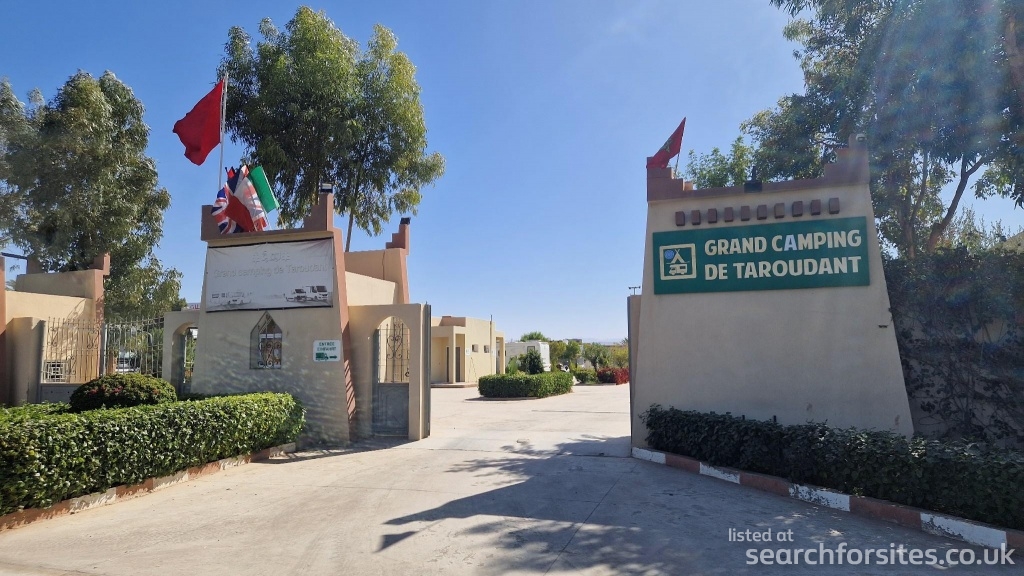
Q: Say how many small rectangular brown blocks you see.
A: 10